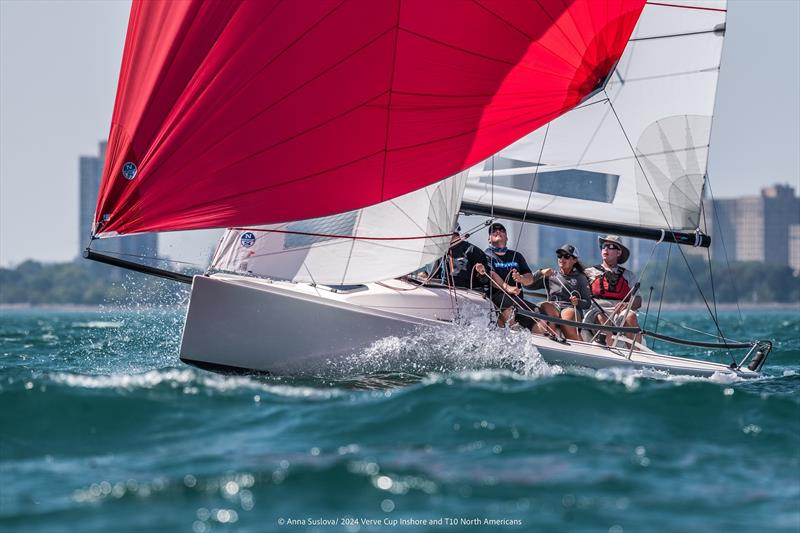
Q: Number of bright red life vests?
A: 1